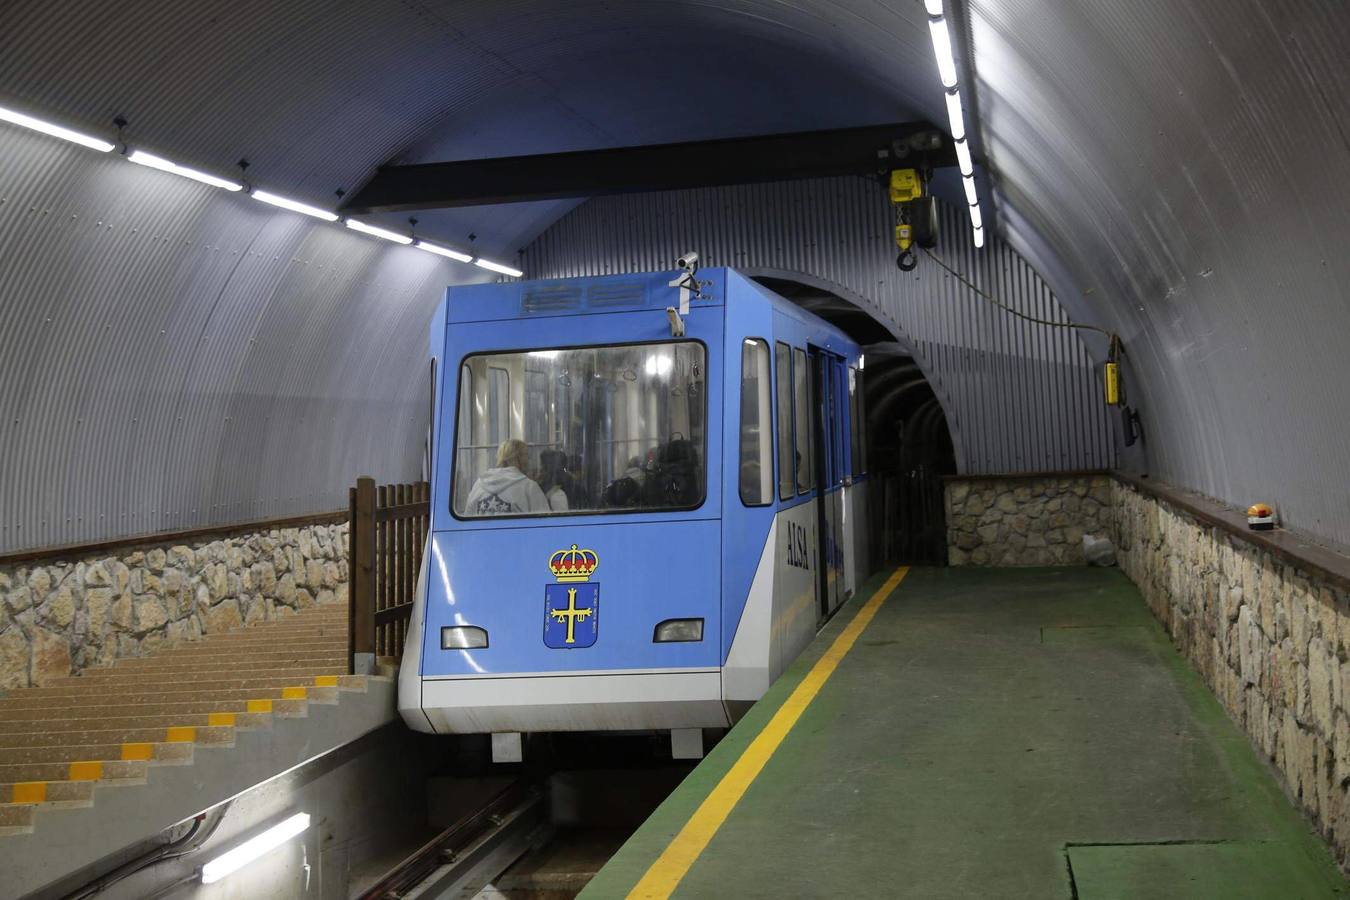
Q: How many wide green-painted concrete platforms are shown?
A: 1